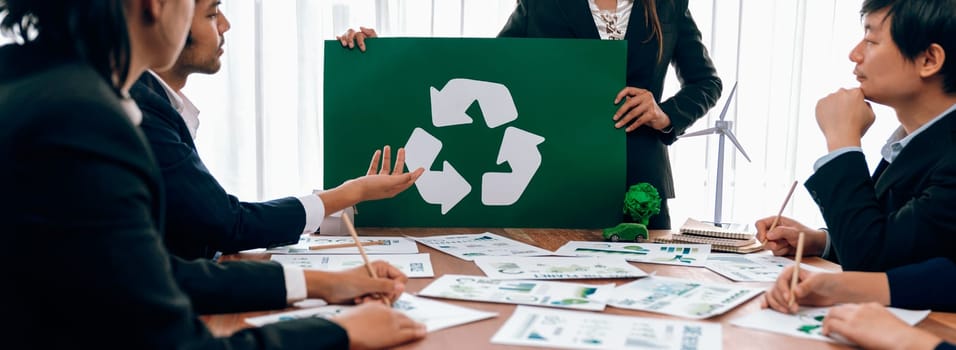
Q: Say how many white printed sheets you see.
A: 11